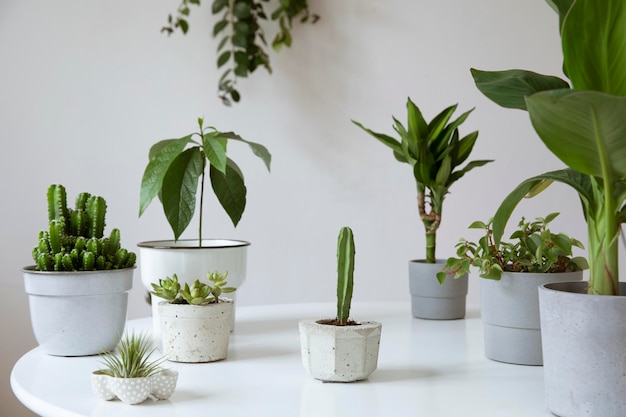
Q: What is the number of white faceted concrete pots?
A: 1